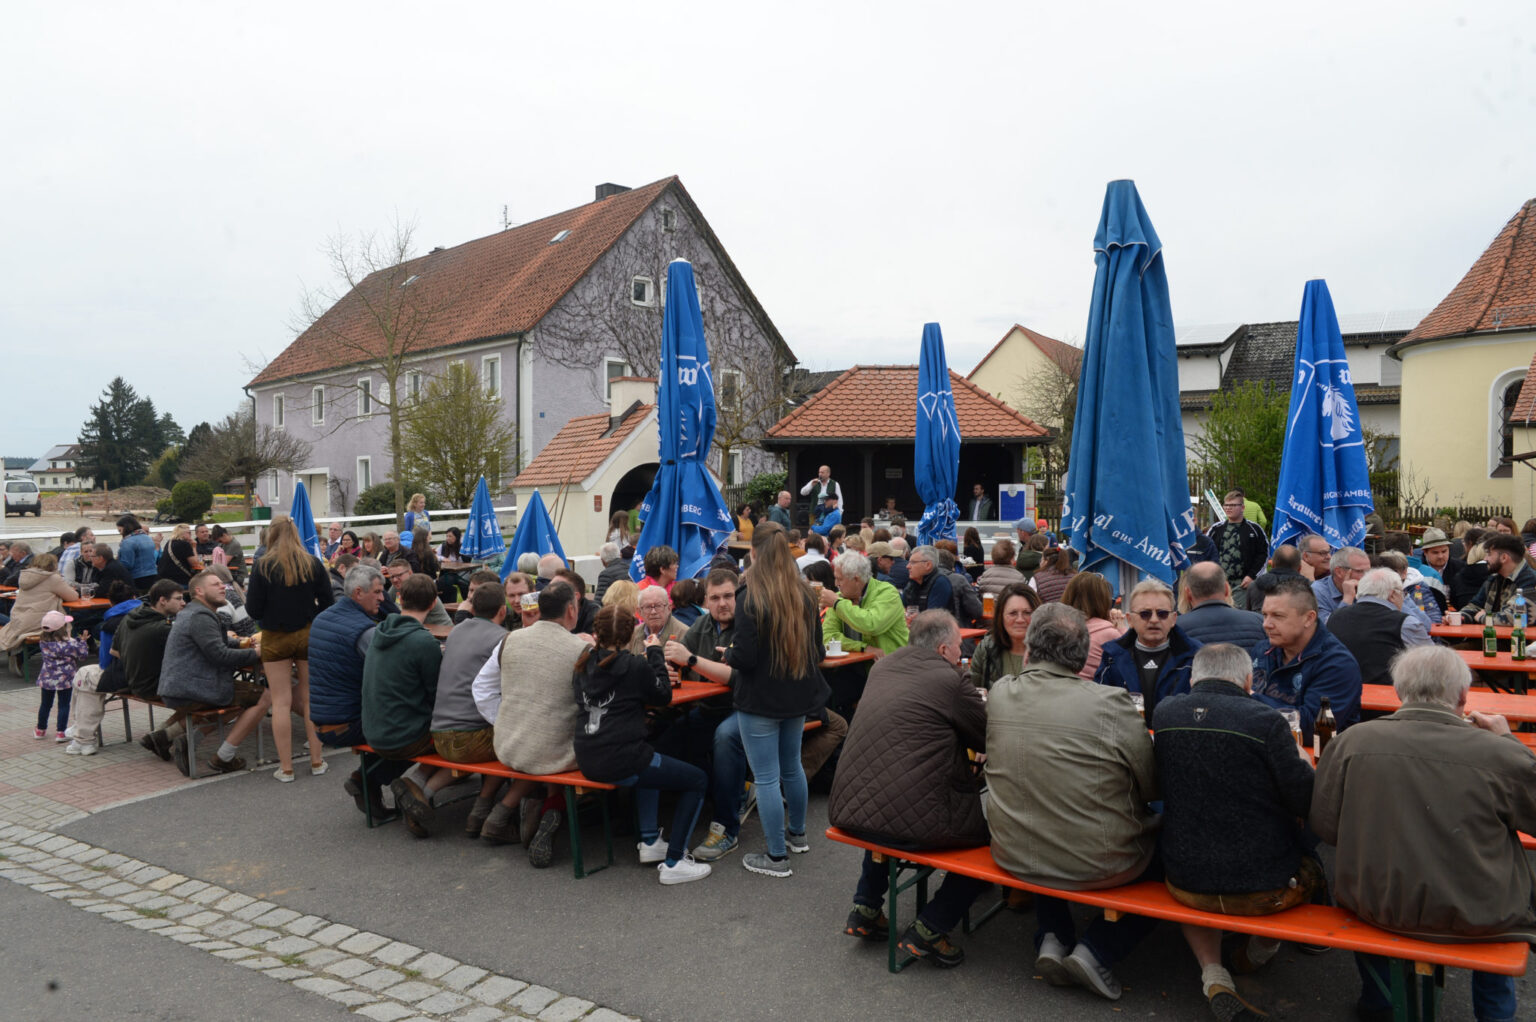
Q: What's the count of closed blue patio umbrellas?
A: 7